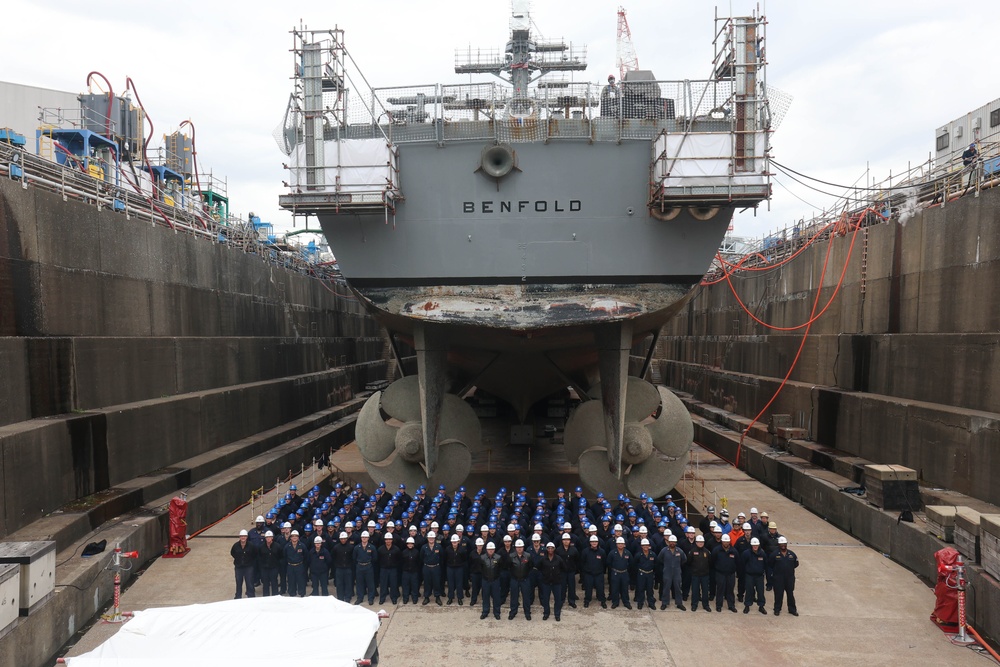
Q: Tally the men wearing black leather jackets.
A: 2